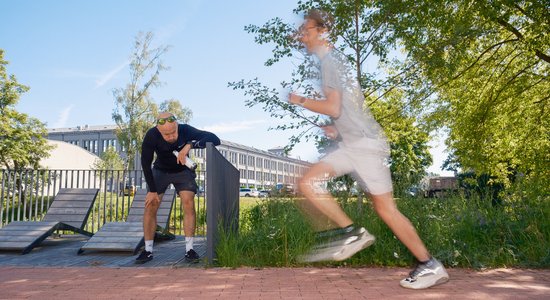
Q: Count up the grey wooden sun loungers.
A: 2